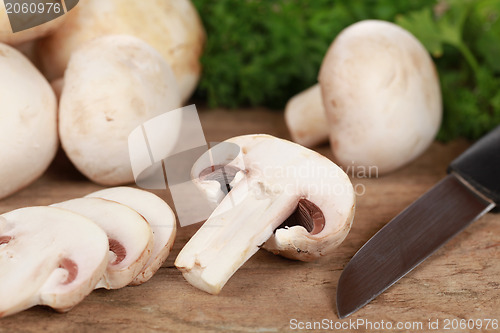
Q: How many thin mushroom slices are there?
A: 3